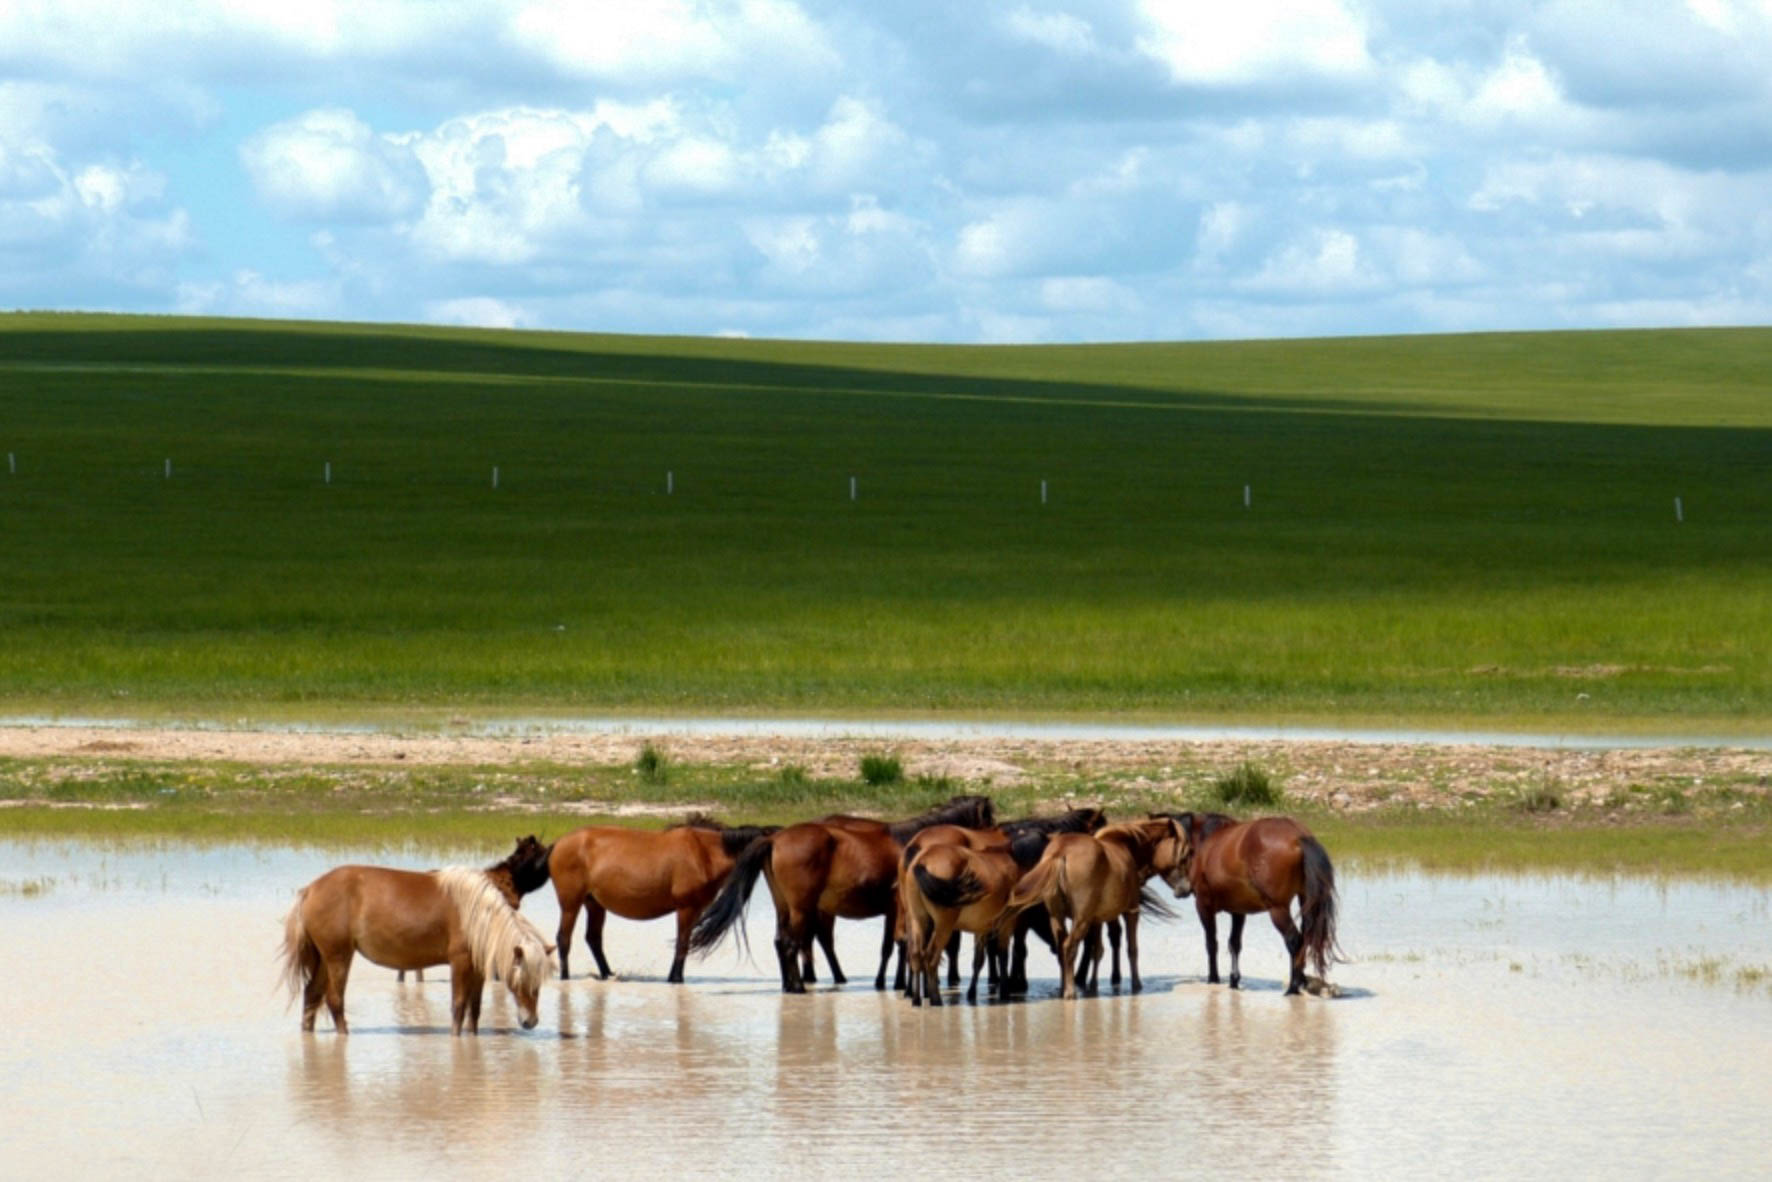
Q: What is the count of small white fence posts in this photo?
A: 9